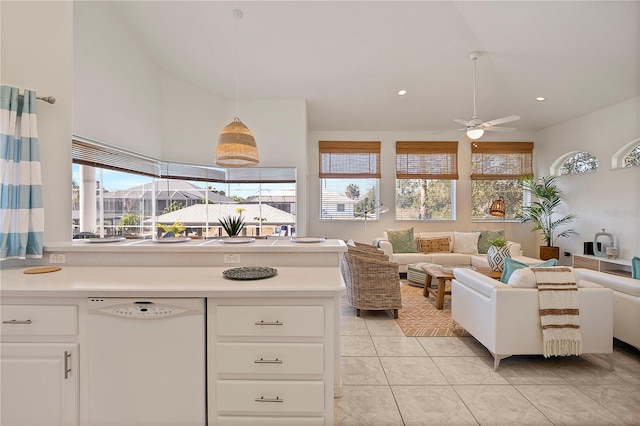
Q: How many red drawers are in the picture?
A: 0